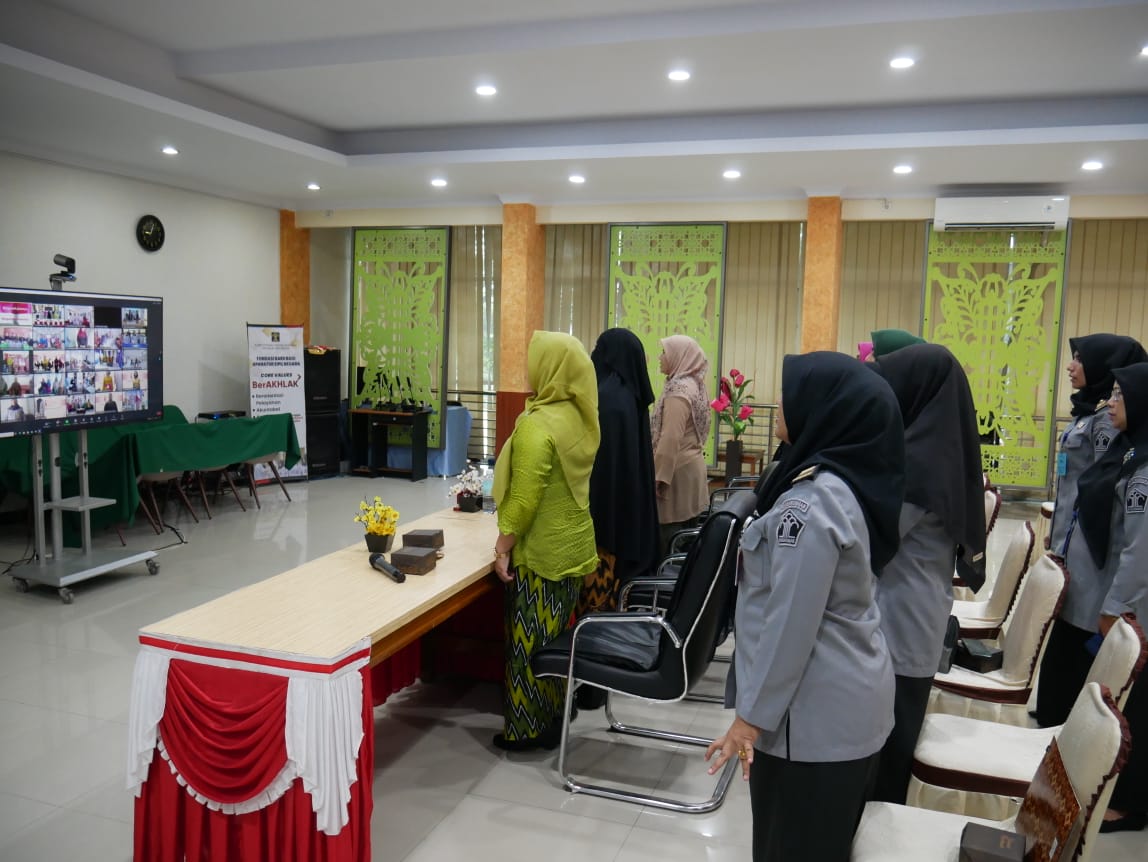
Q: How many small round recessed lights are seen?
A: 11